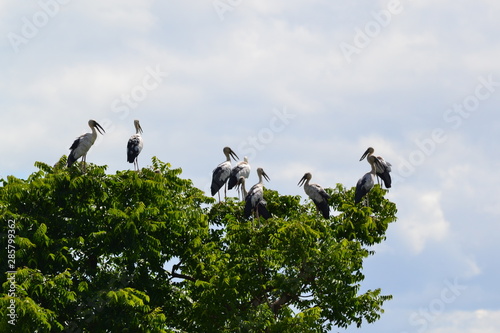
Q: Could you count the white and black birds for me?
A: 9